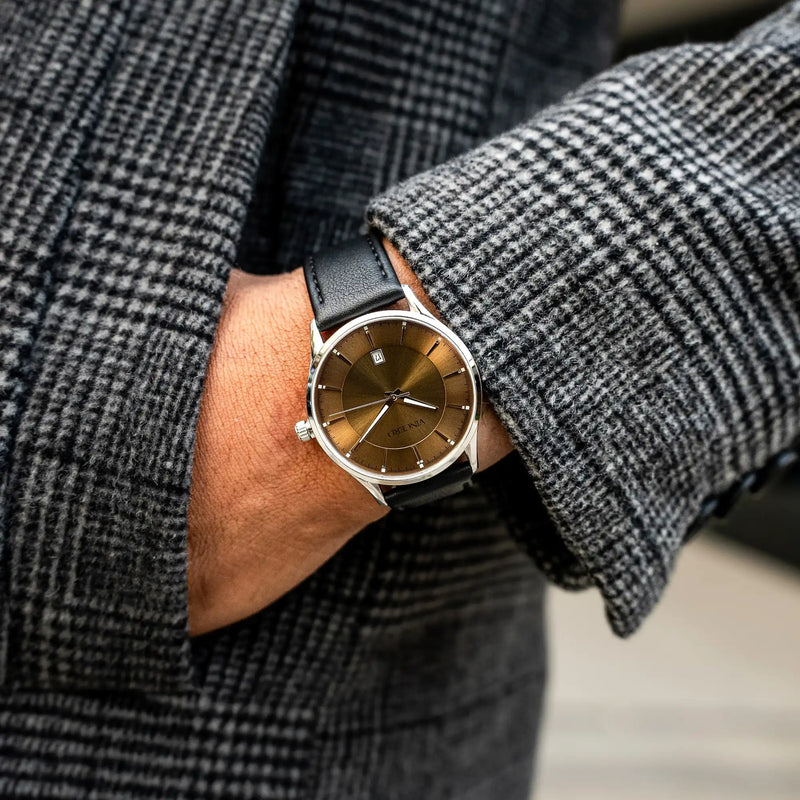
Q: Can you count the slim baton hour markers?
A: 12